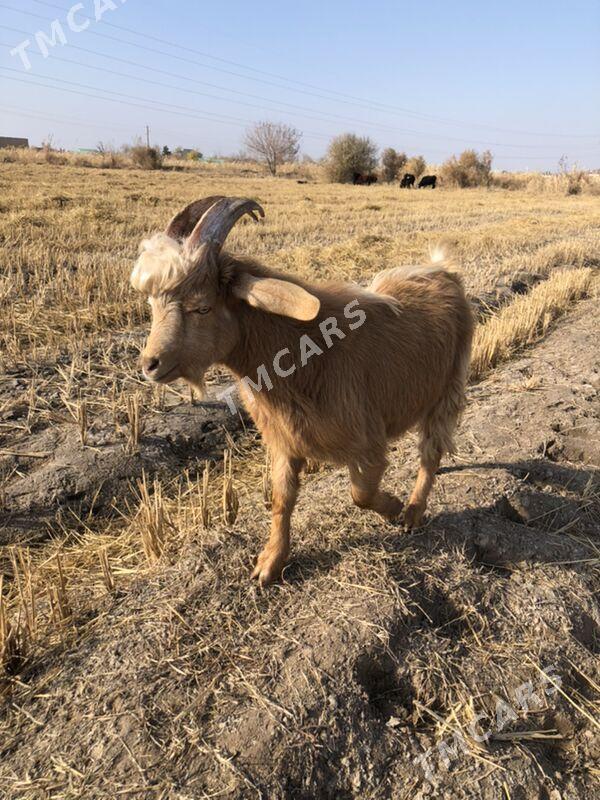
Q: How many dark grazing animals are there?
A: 3